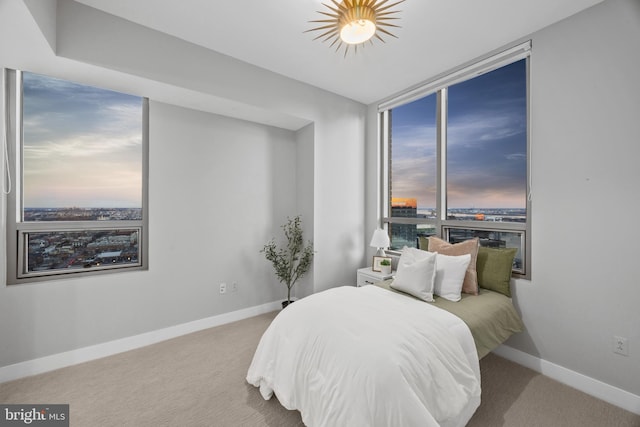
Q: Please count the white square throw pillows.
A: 2